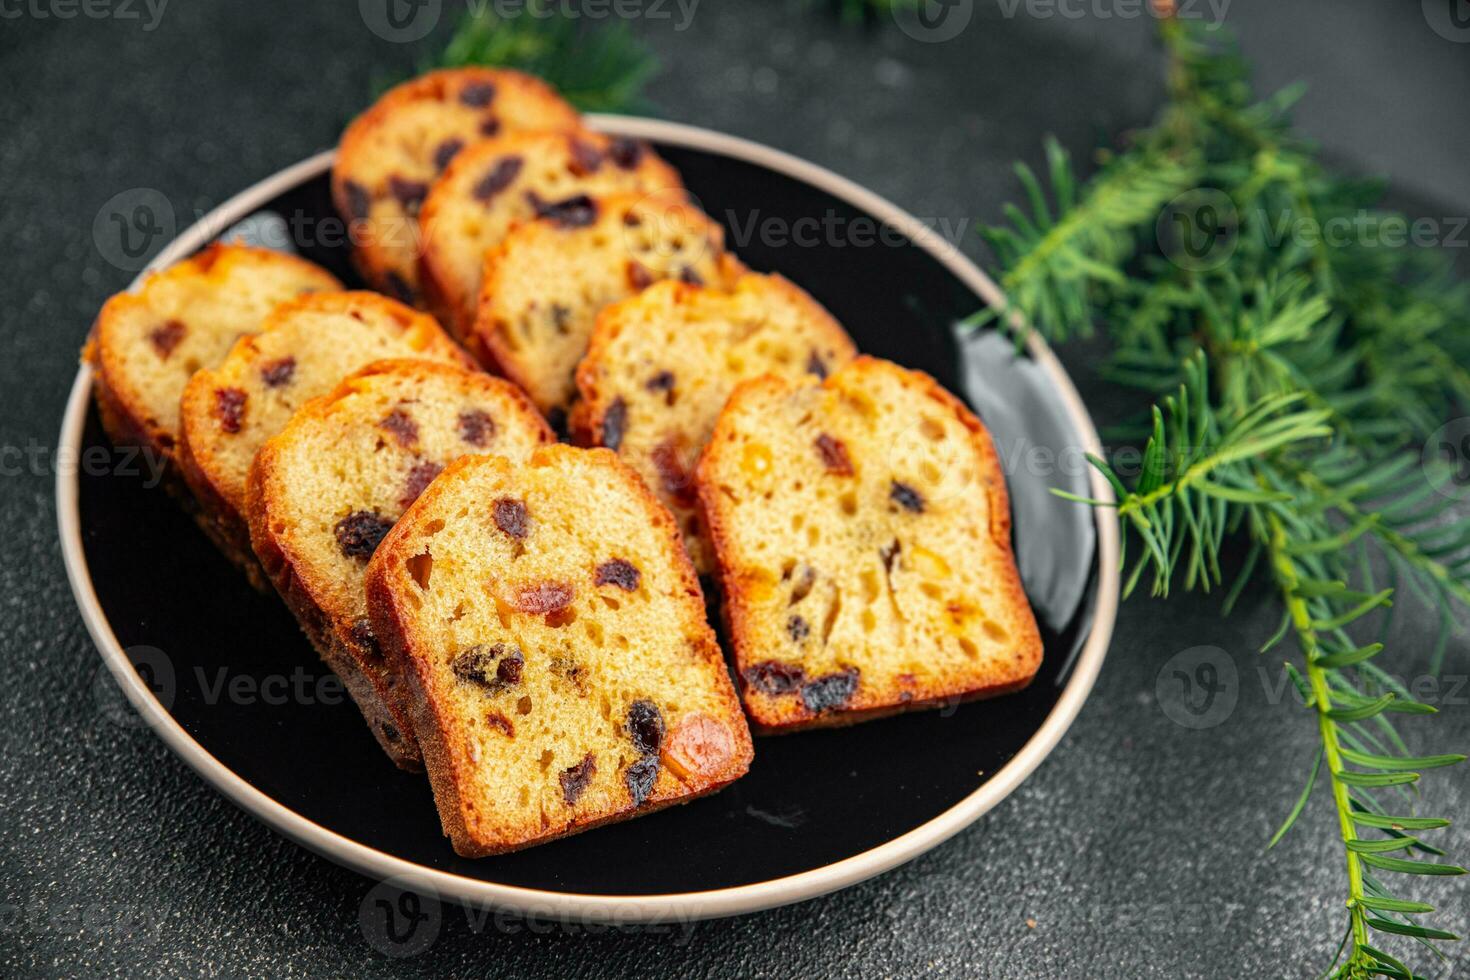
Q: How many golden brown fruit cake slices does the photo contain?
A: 9